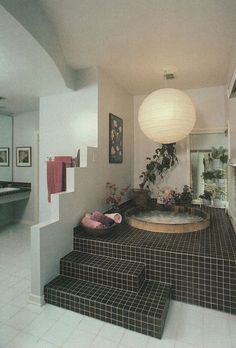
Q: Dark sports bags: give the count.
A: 0